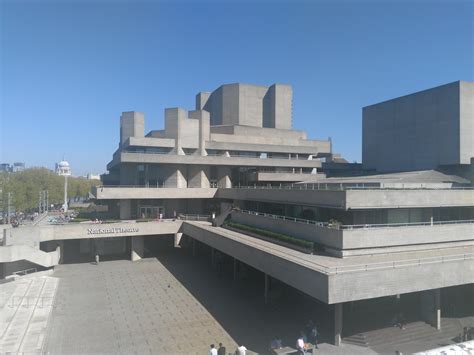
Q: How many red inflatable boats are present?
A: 0